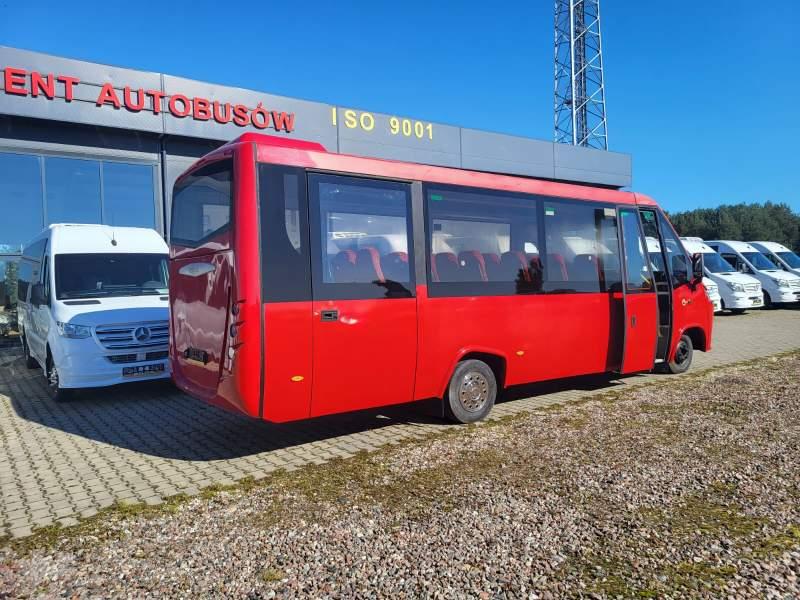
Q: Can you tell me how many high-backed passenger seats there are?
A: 11